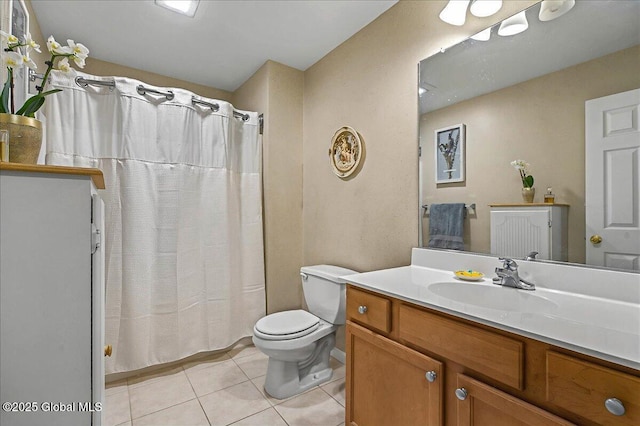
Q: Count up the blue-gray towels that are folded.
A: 1